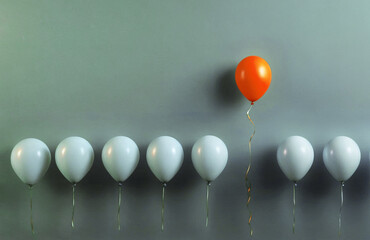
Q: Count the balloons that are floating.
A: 8